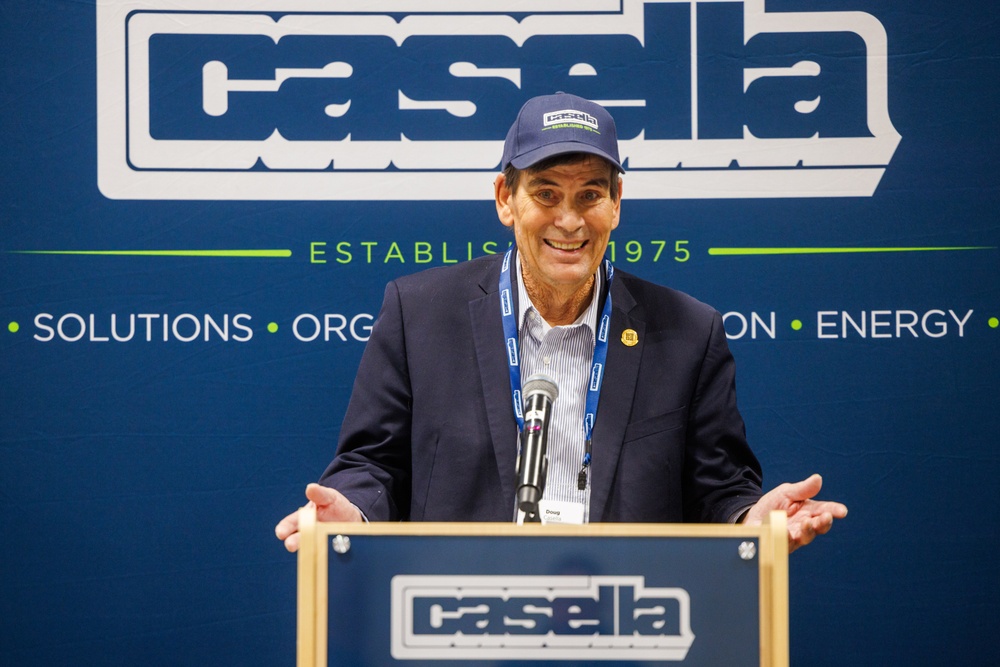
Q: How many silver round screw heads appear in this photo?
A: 2